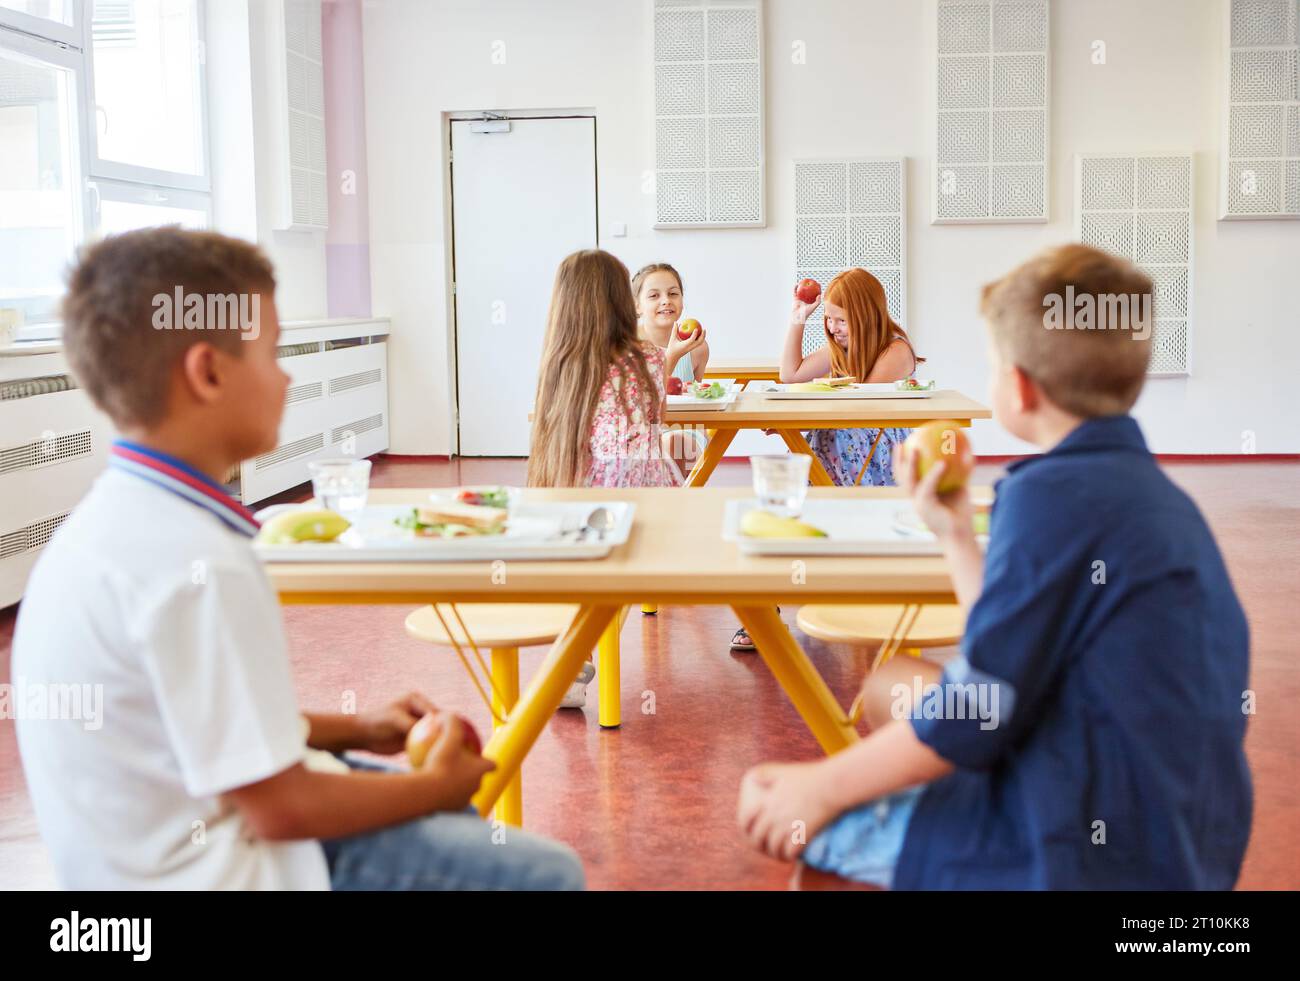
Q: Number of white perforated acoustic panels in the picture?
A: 6